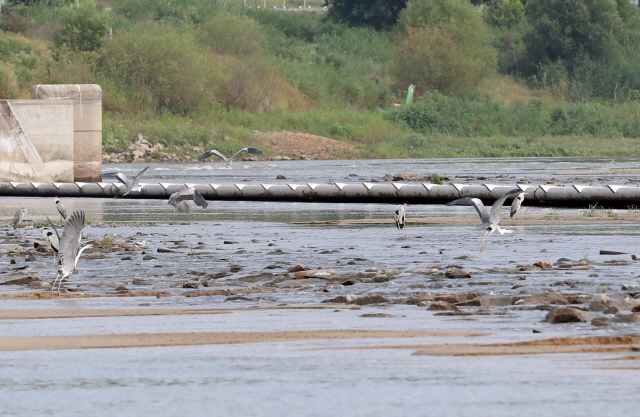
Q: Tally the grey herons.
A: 10